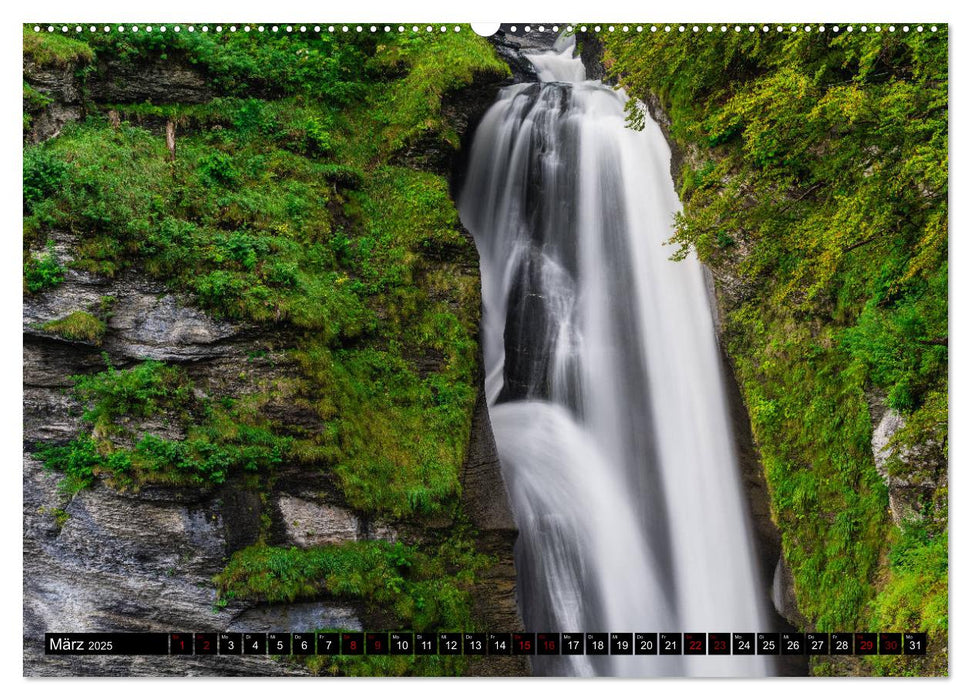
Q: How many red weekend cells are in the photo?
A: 10